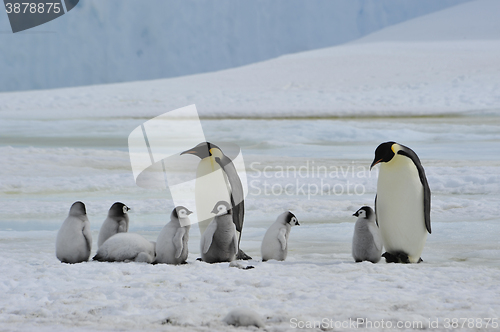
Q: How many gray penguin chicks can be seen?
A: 7